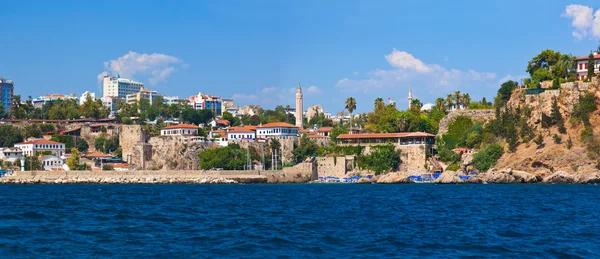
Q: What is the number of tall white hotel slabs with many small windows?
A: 1